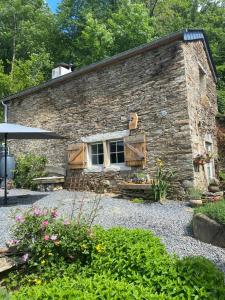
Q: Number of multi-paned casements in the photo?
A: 2